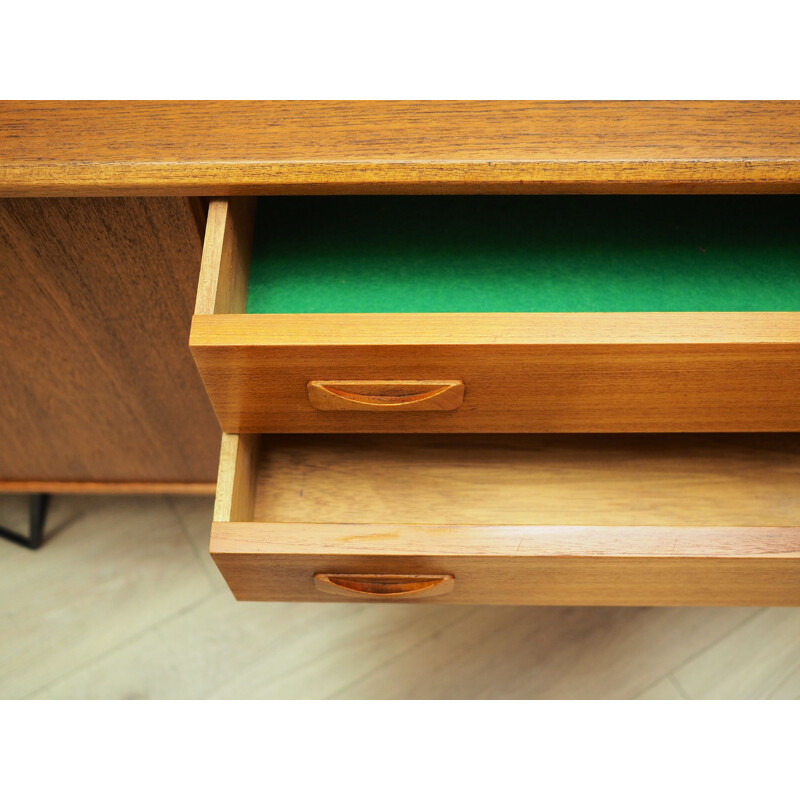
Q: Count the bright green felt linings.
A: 1